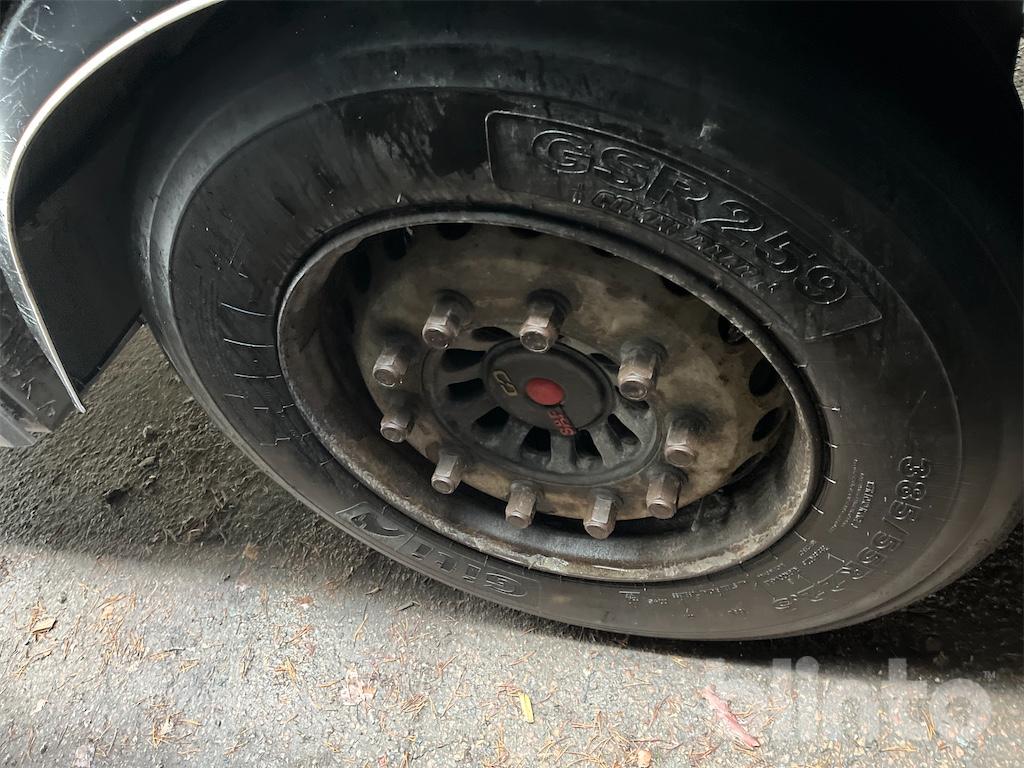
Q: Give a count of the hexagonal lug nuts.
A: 10